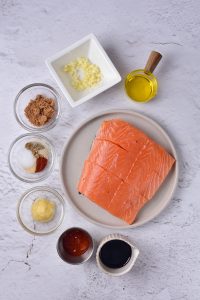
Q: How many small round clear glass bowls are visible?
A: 3